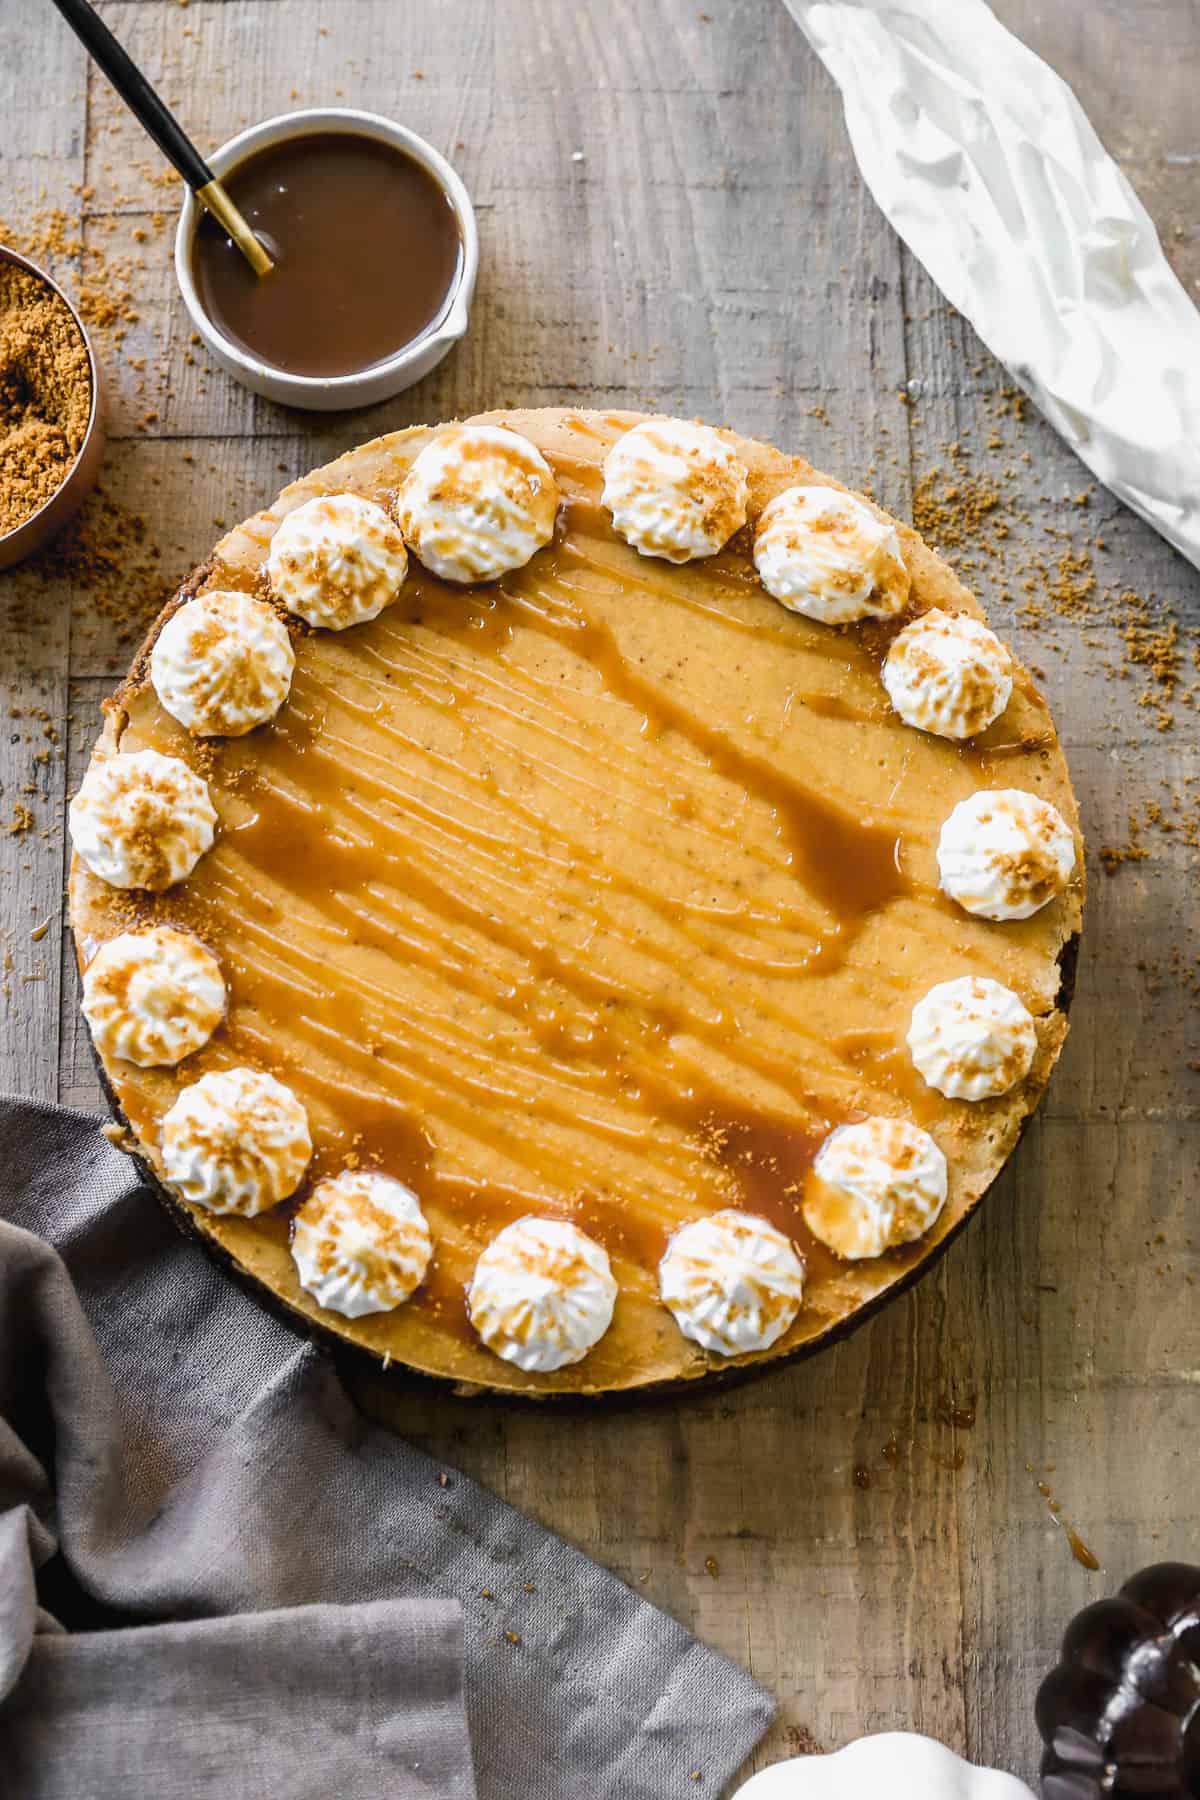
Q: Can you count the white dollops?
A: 15